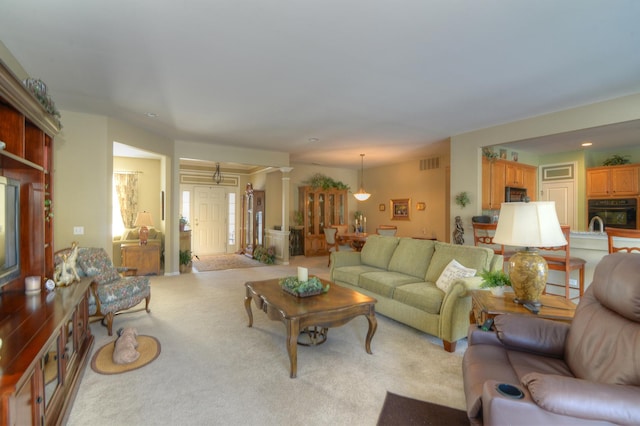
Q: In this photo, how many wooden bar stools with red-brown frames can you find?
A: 3